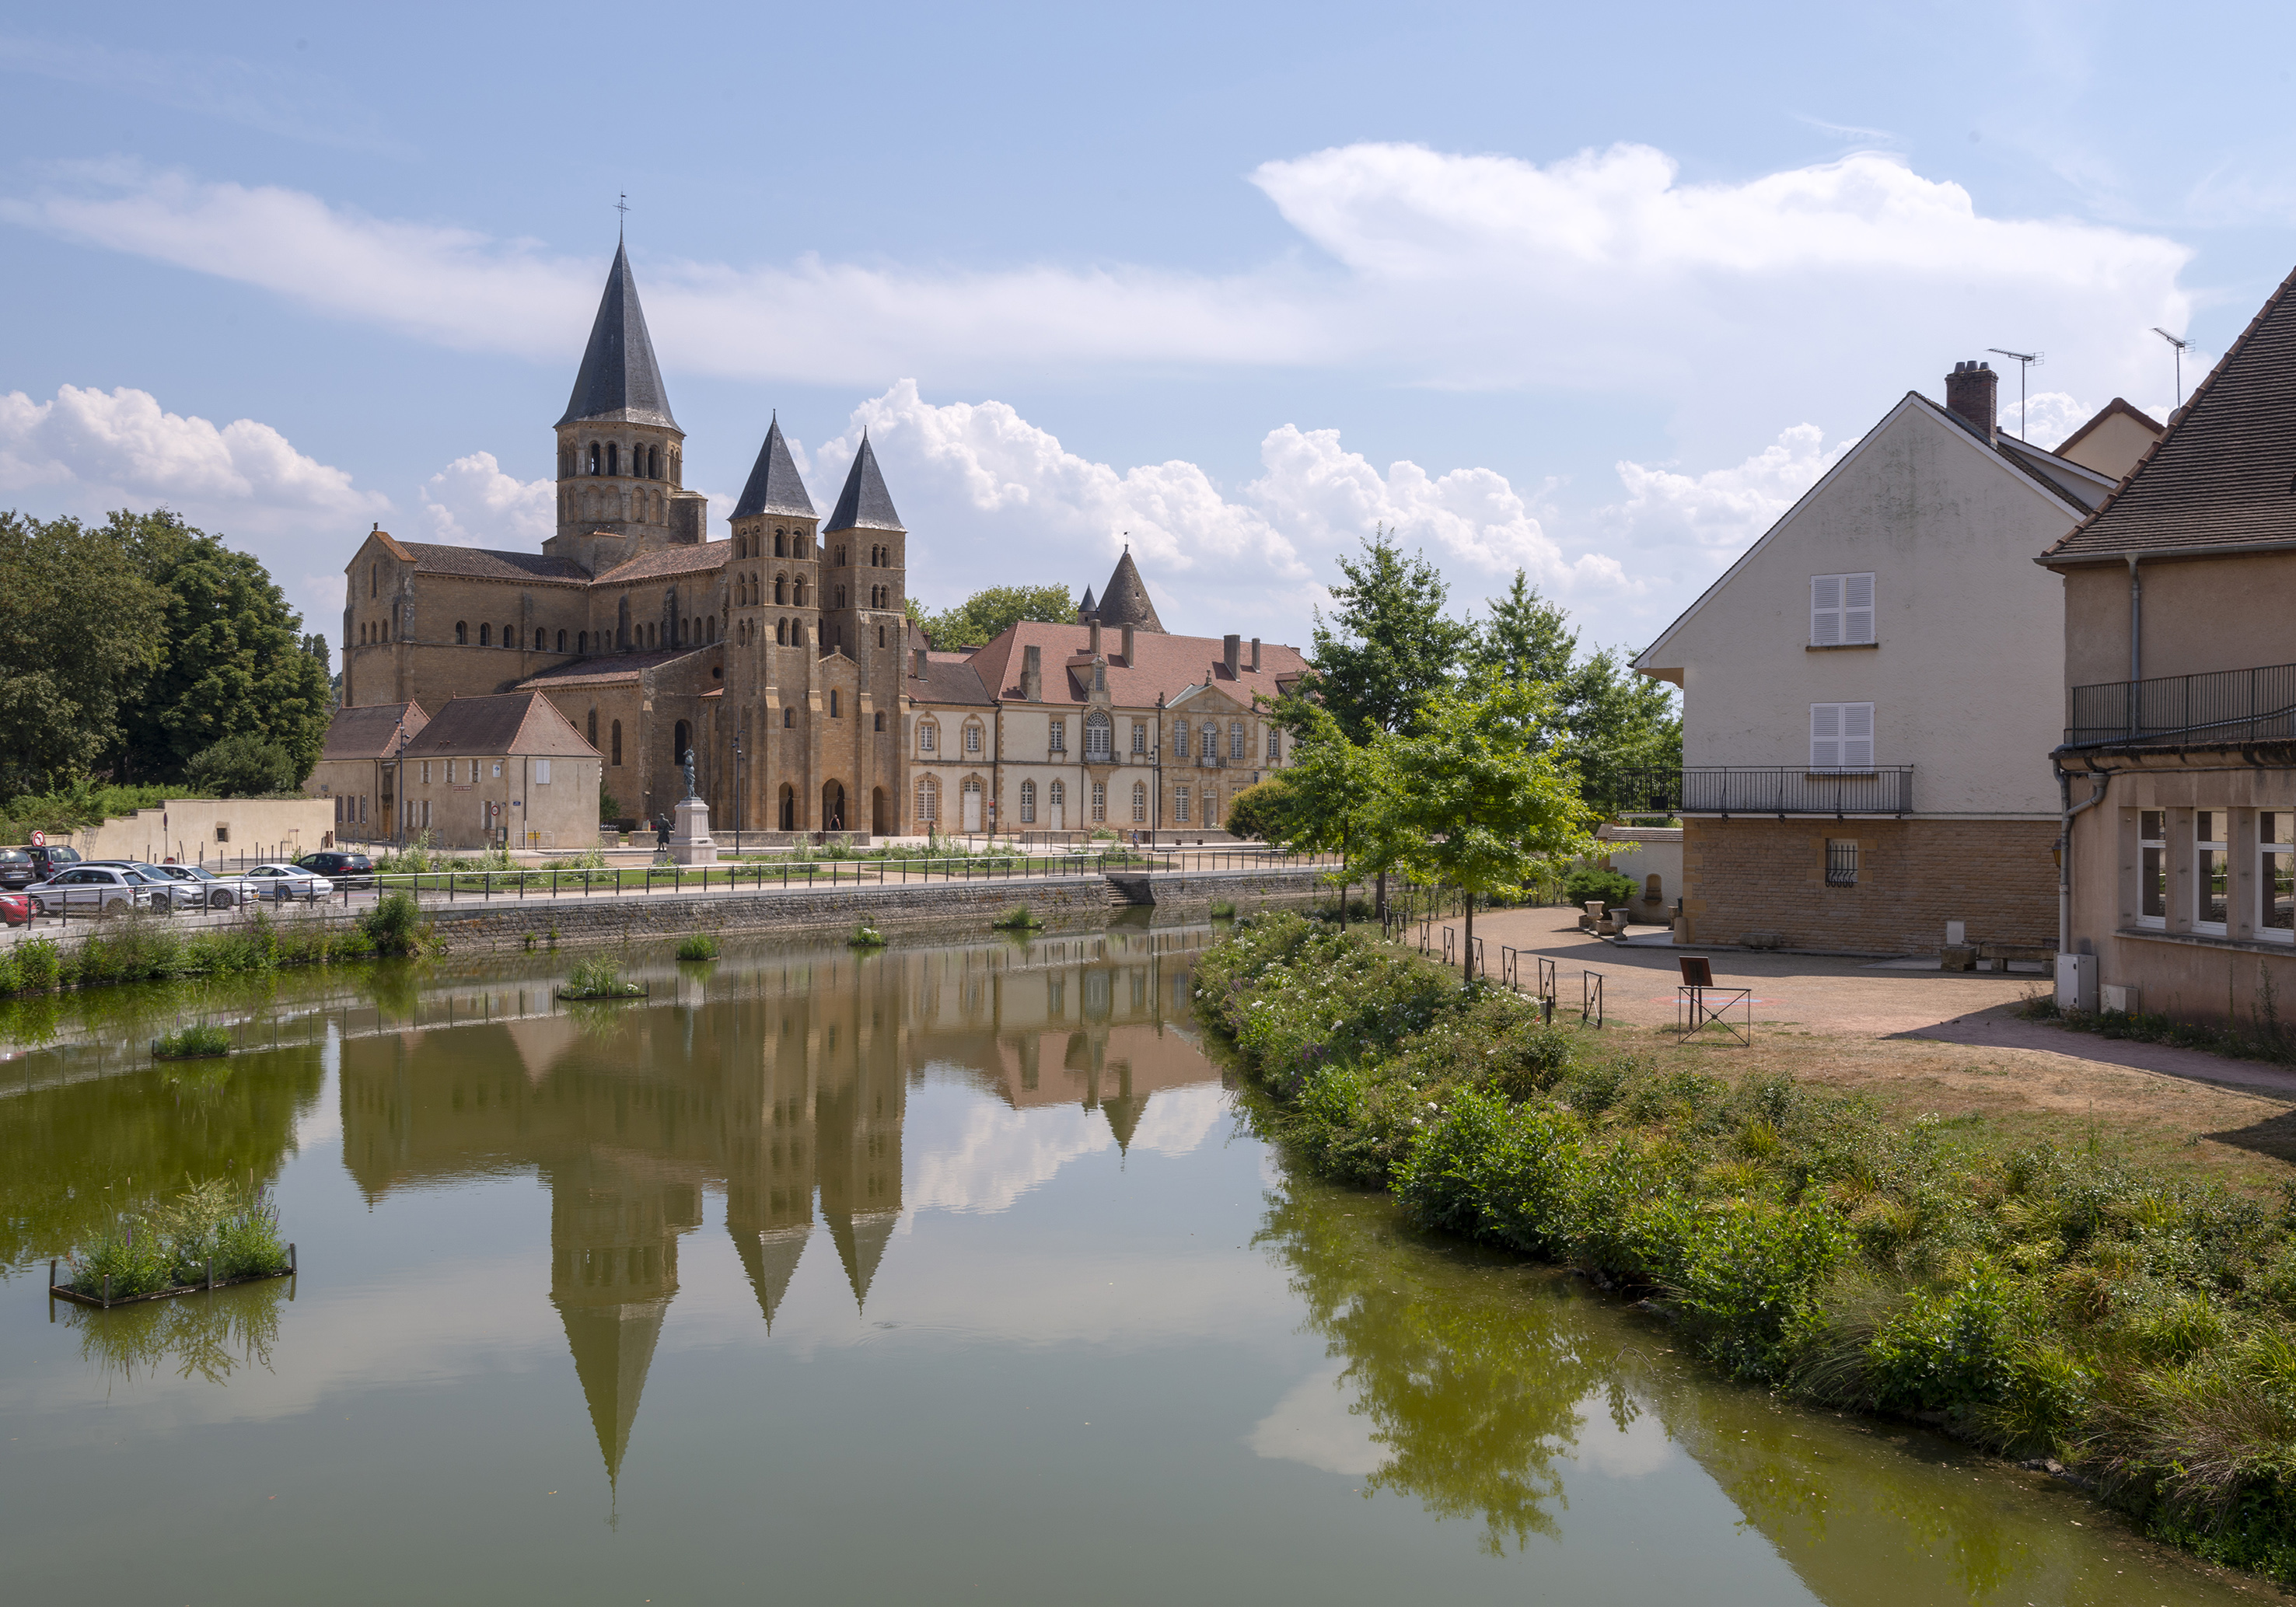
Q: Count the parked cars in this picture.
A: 8